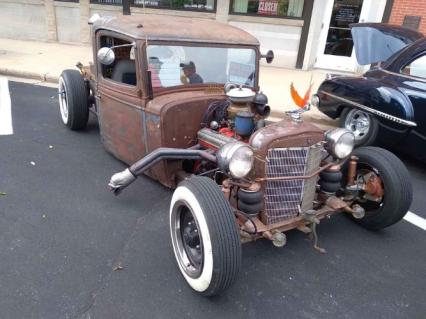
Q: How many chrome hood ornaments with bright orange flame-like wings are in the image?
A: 1